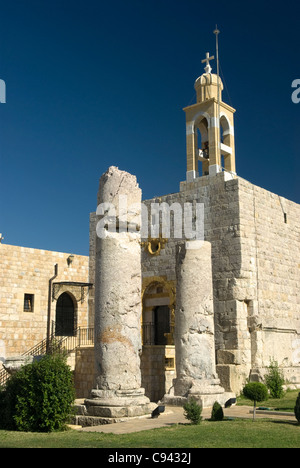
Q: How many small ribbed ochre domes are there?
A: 1